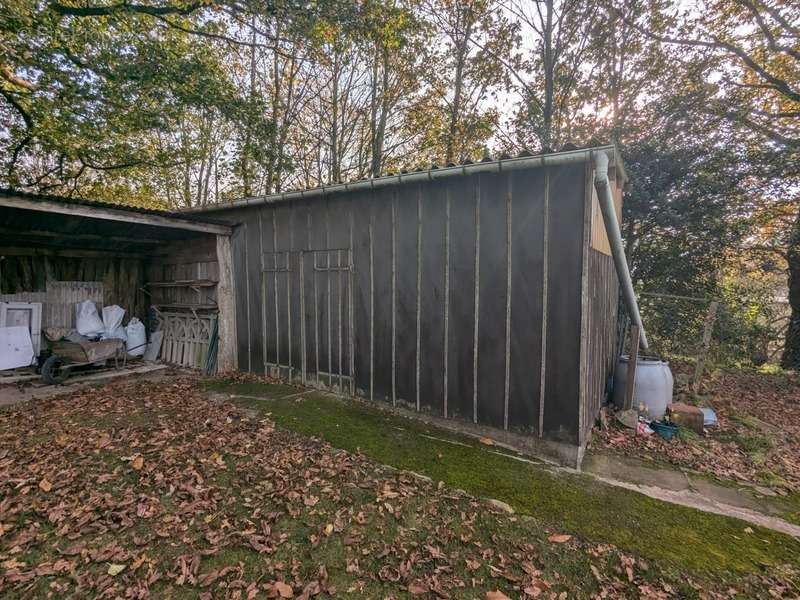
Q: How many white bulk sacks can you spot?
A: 3